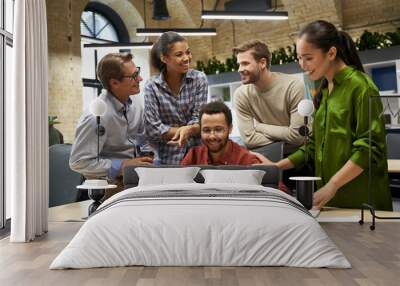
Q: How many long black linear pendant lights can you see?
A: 3